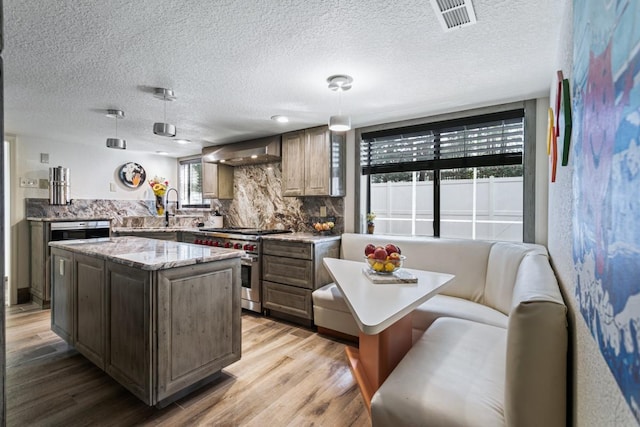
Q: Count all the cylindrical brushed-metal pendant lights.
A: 3